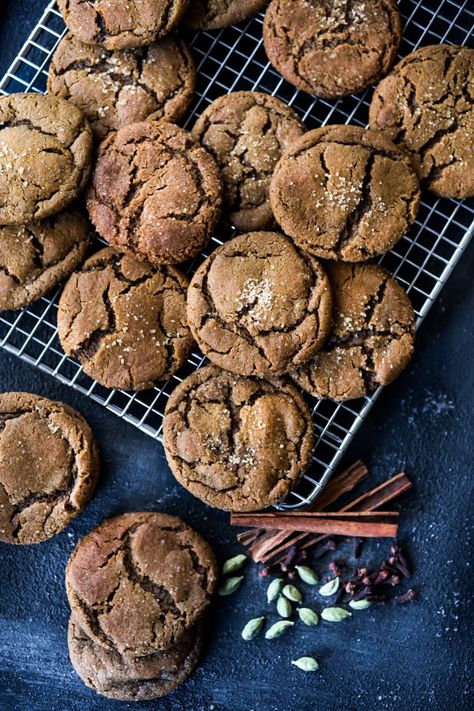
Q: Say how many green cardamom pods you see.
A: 13